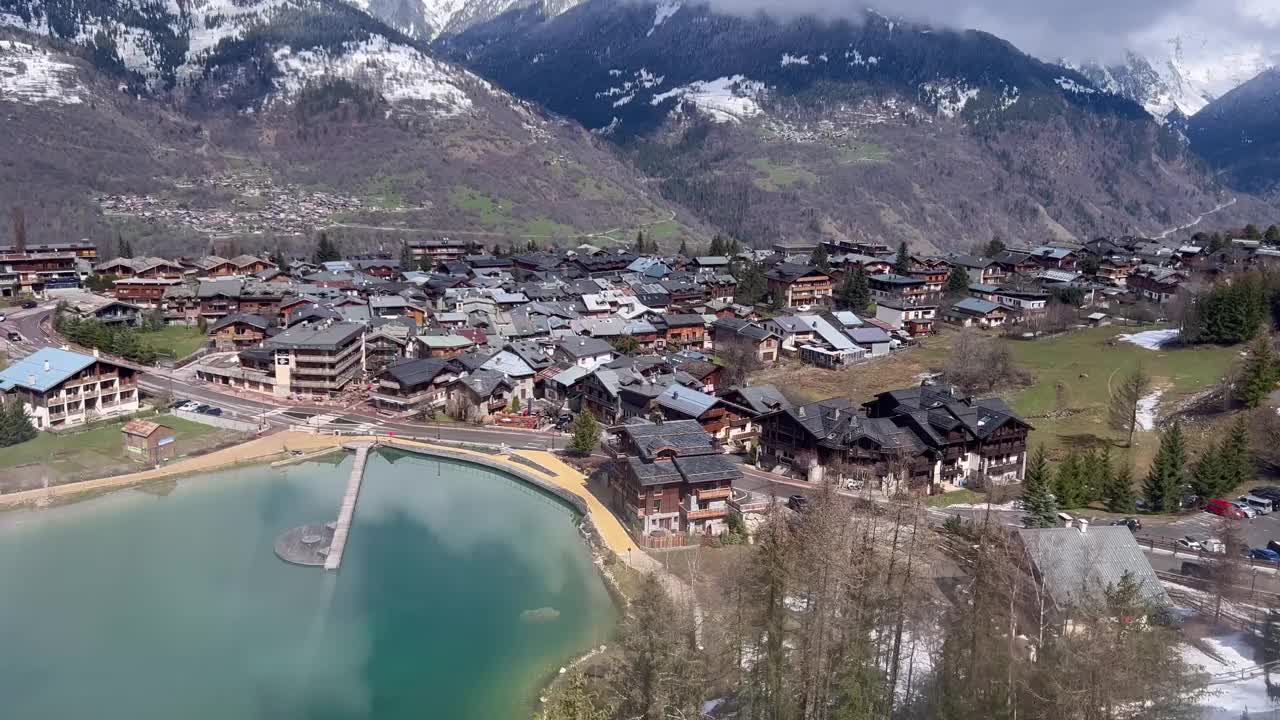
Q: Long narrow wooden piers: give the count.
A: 1